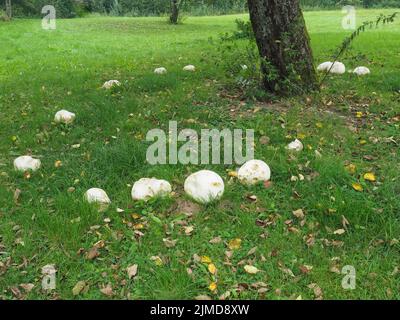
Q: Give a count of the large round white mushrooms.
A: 12